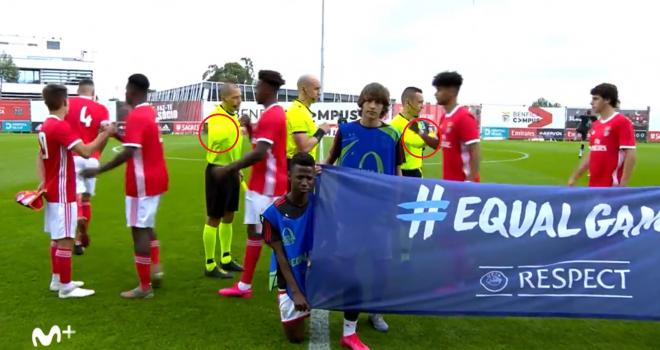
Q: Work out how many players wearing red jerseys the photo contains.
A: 6